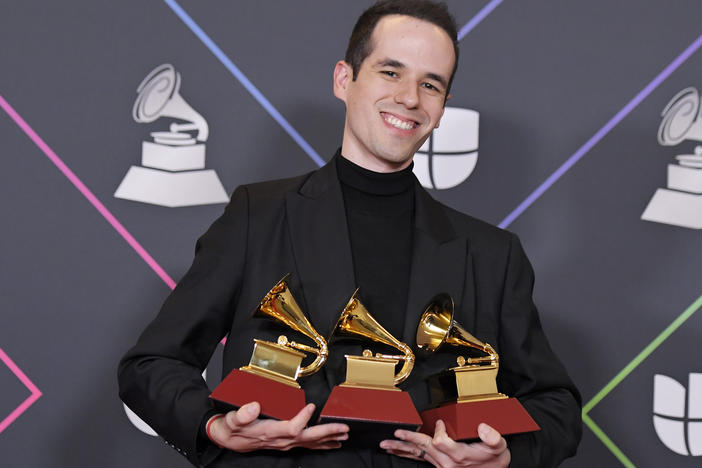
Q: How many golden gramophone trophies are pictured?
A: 3